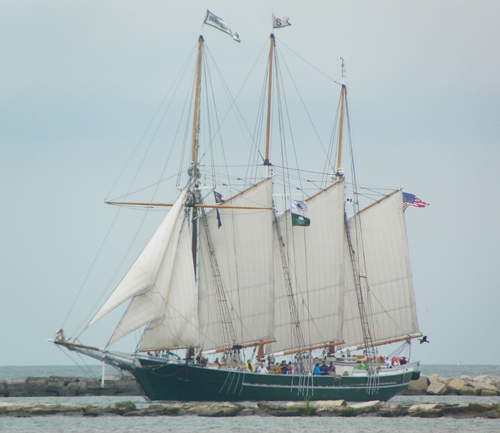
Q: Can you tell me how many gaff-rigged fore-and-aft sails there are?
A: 3